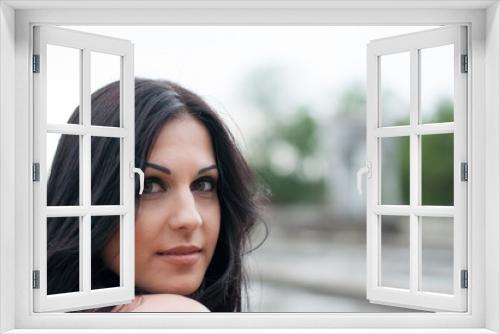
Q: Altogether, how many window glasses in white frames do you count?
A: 12